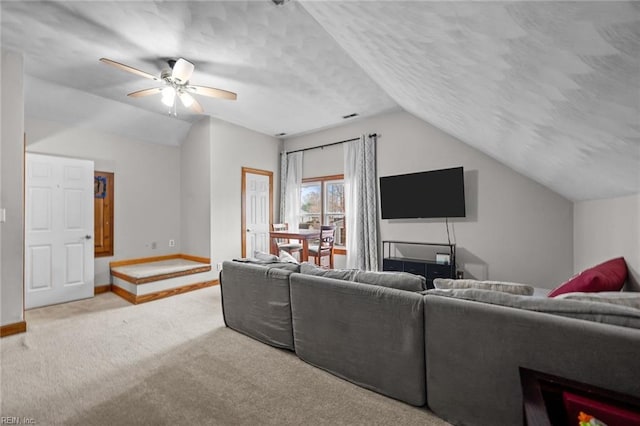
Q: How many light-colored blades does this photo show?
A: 5